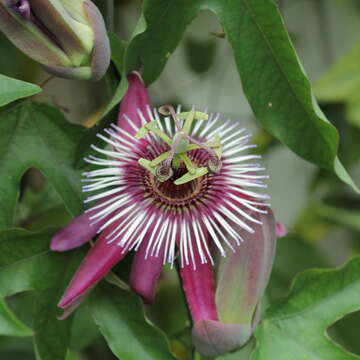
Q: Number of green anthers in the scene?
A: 5